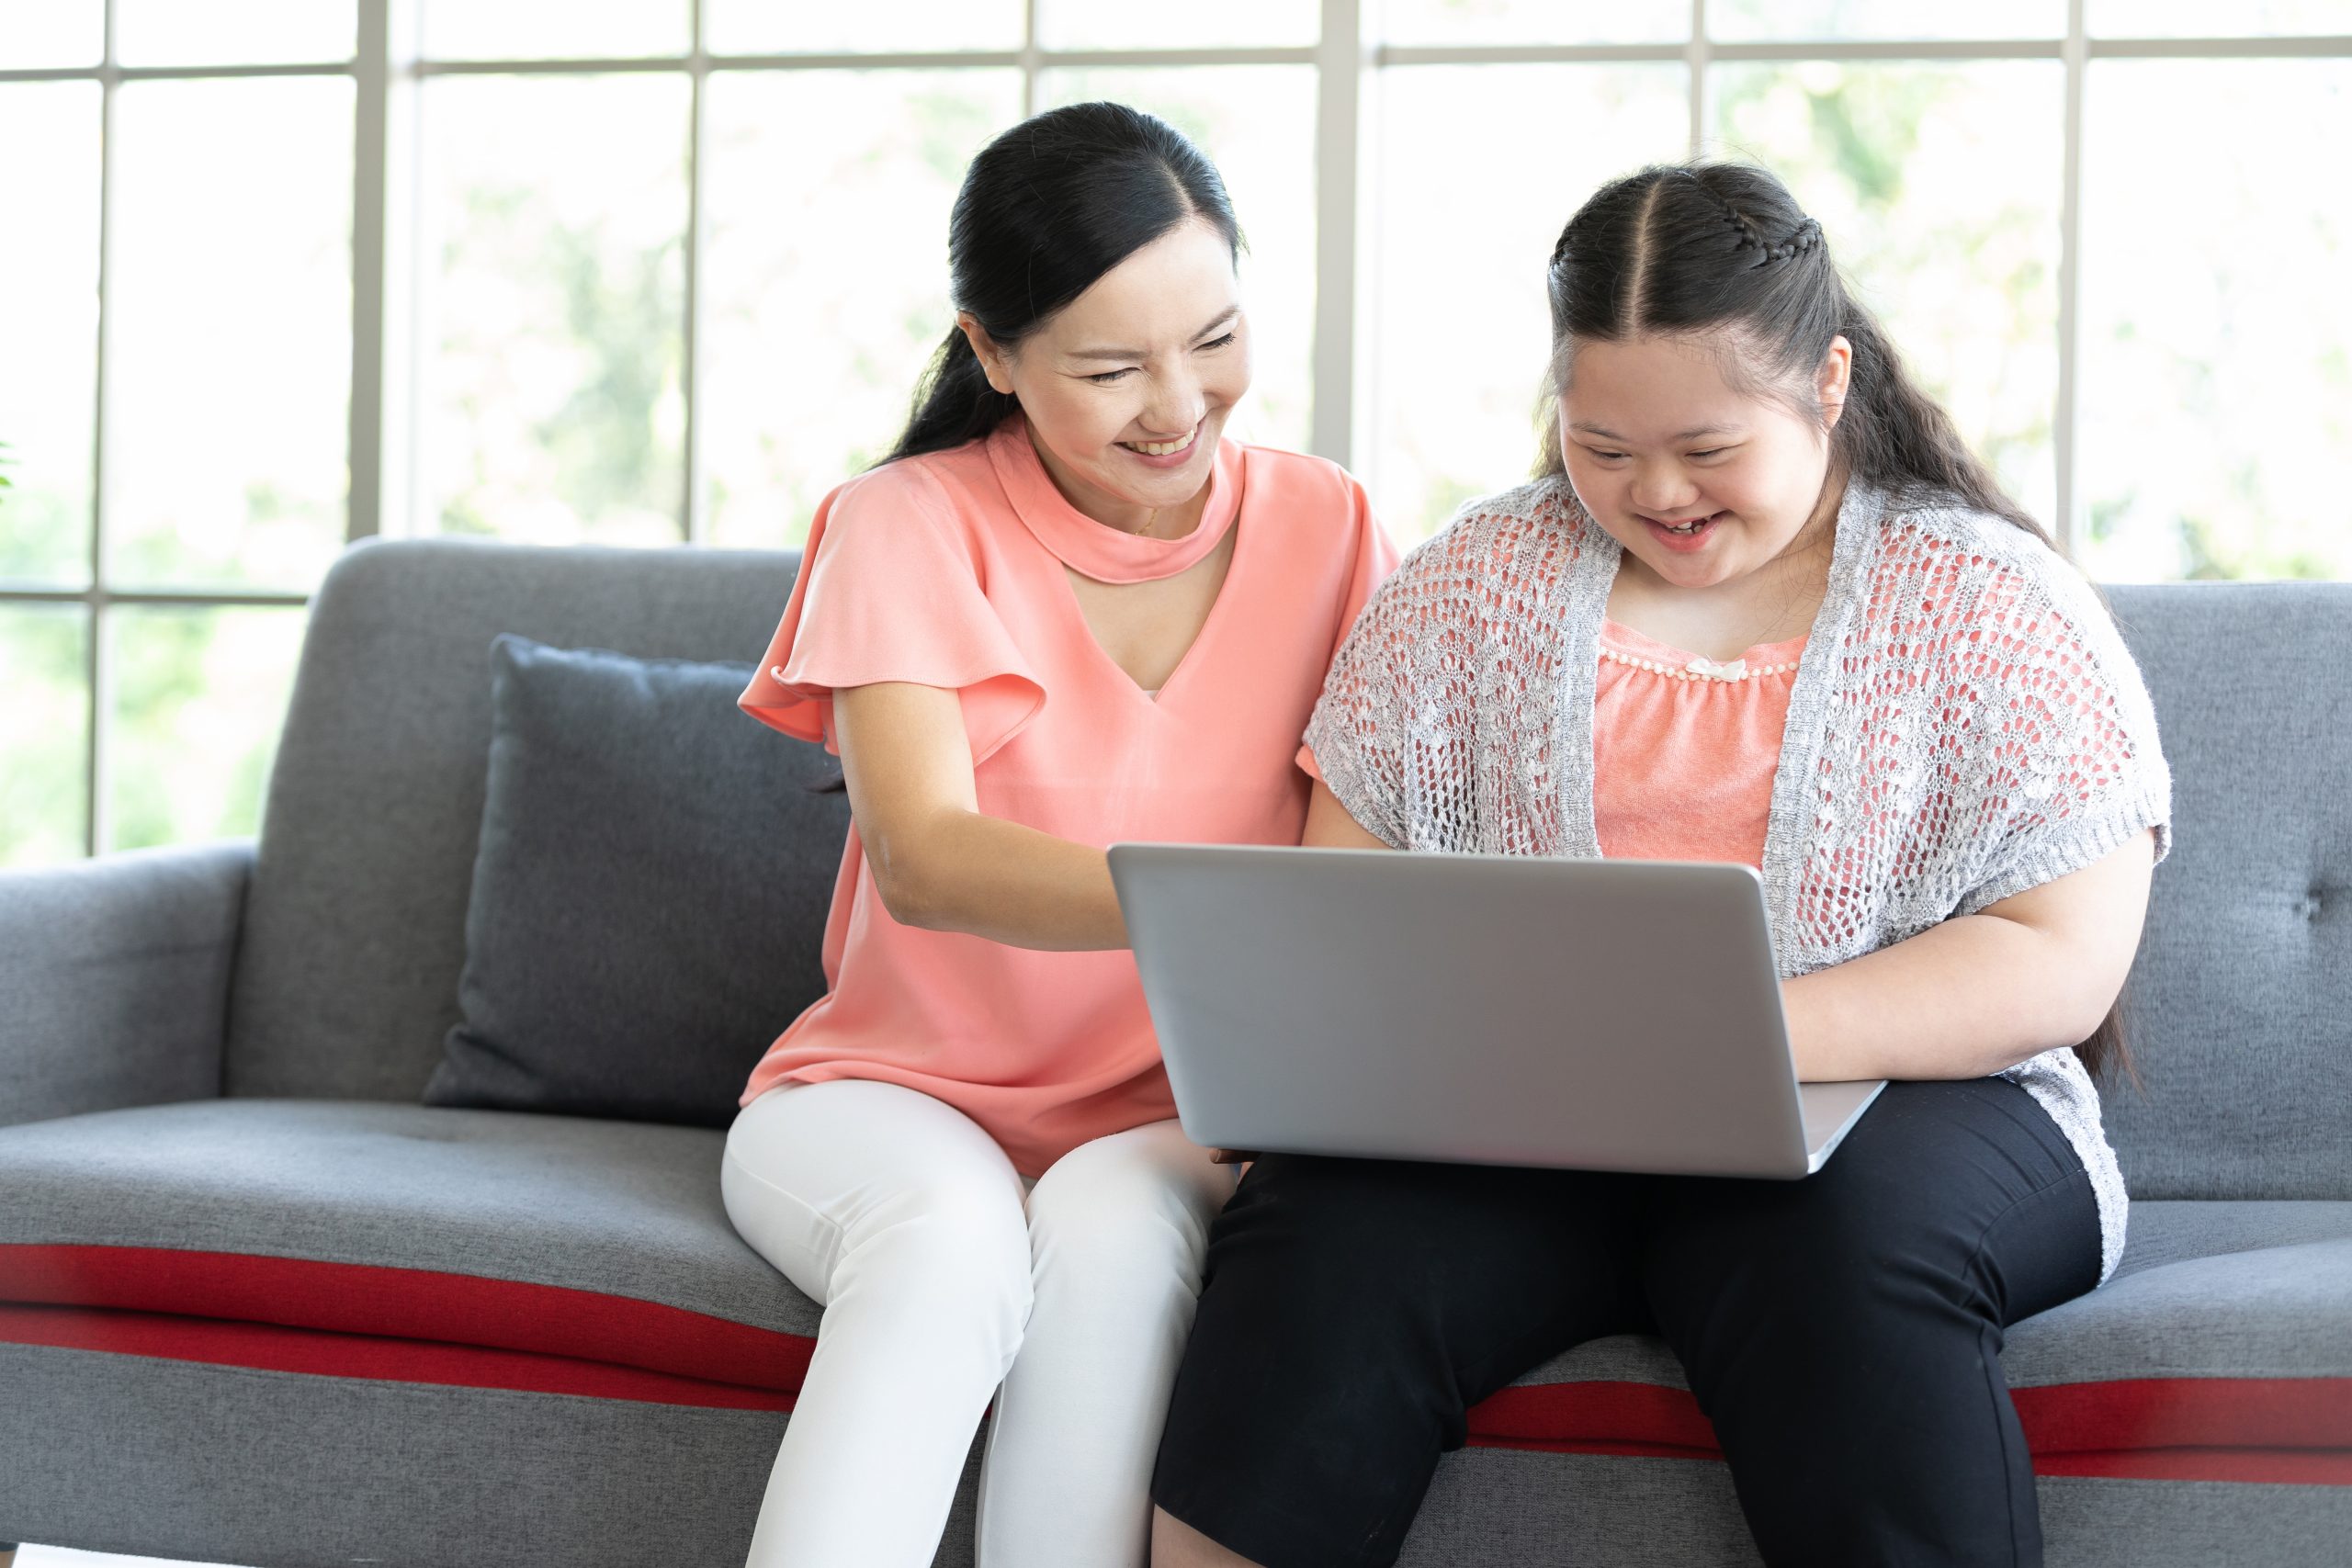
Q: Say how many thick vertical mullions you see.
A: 2